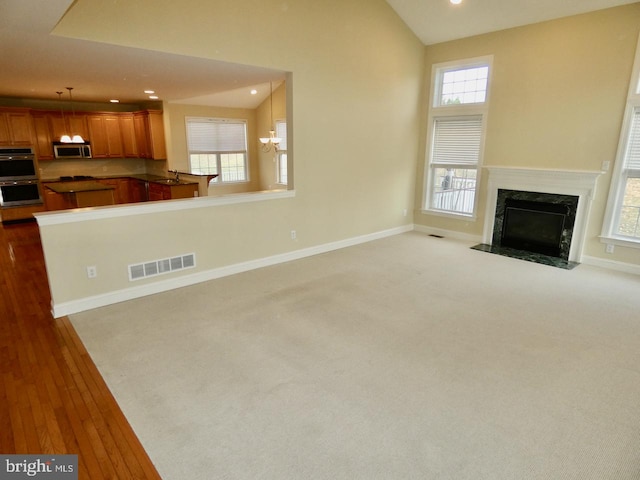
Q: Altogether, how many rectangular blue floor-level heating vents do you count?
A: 0